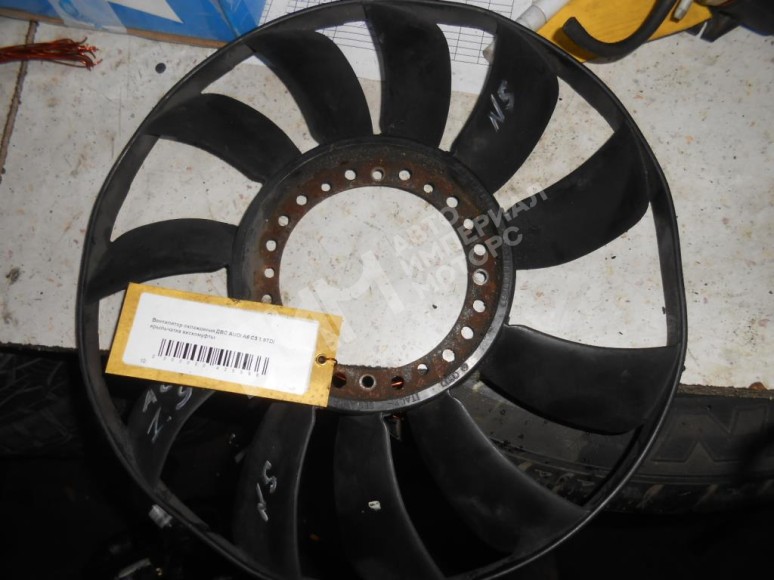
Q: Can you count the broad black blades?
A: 11